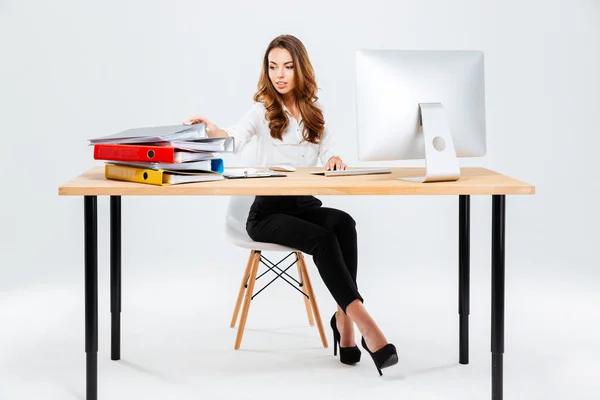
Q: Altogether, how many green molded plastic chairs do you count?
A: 0